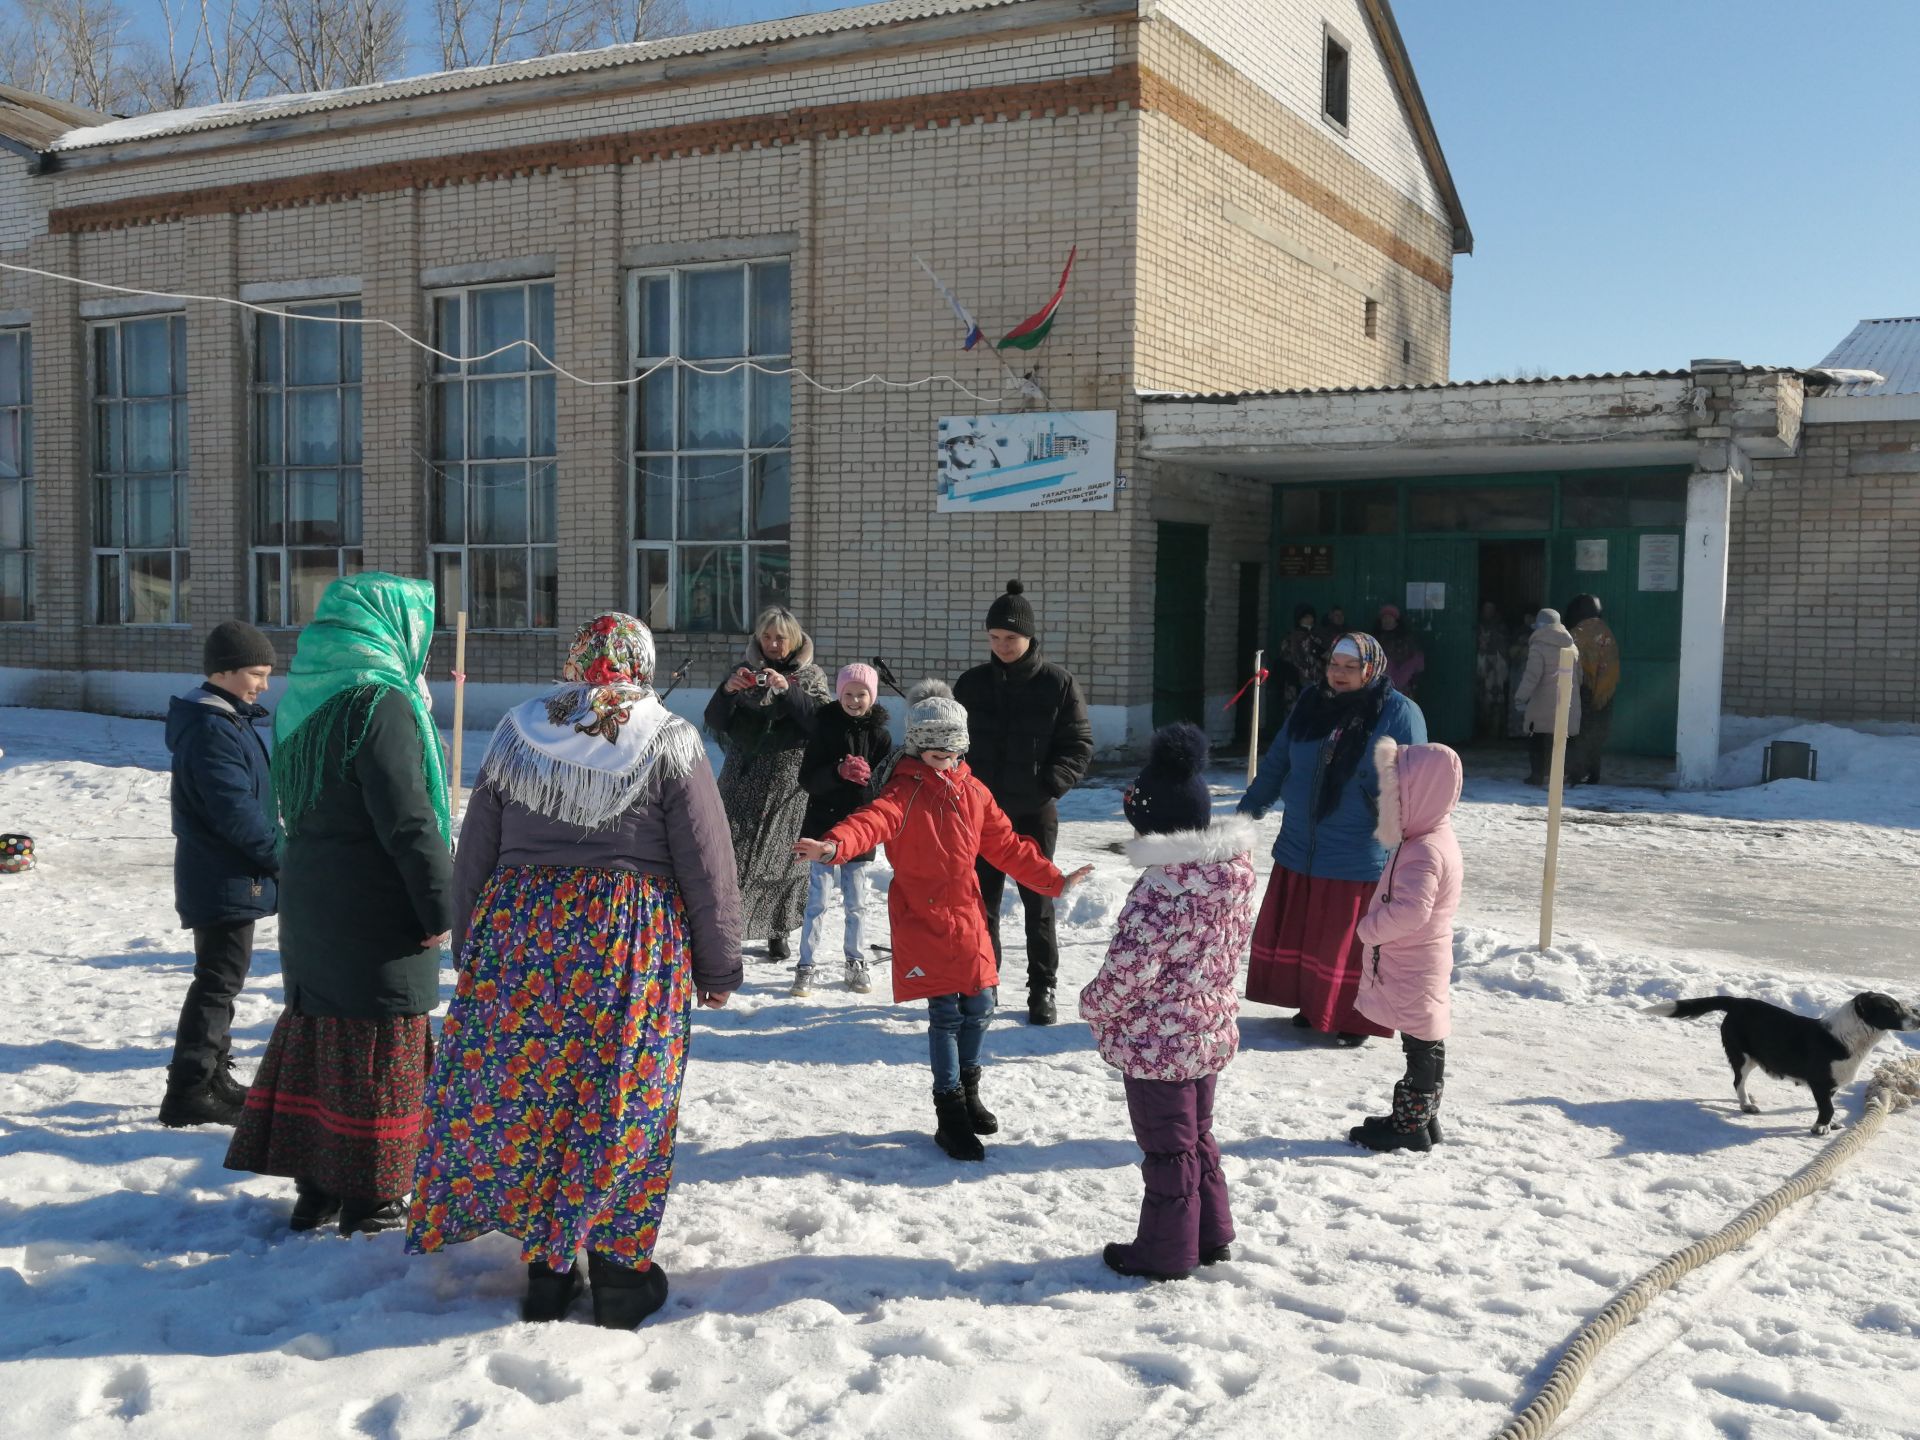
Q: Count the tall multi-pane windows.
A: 5